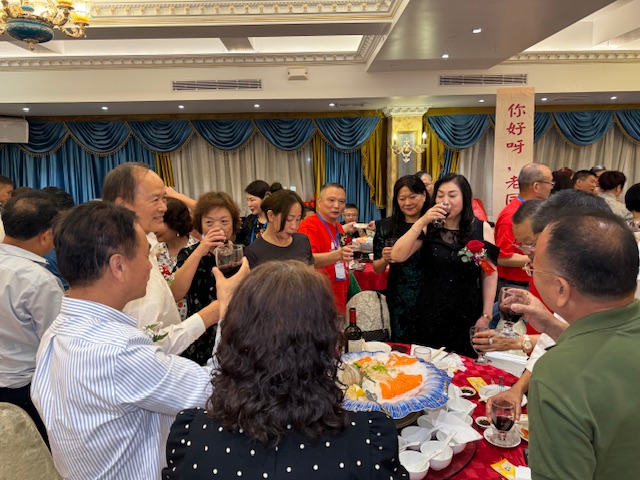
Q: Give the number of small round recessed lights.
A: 10